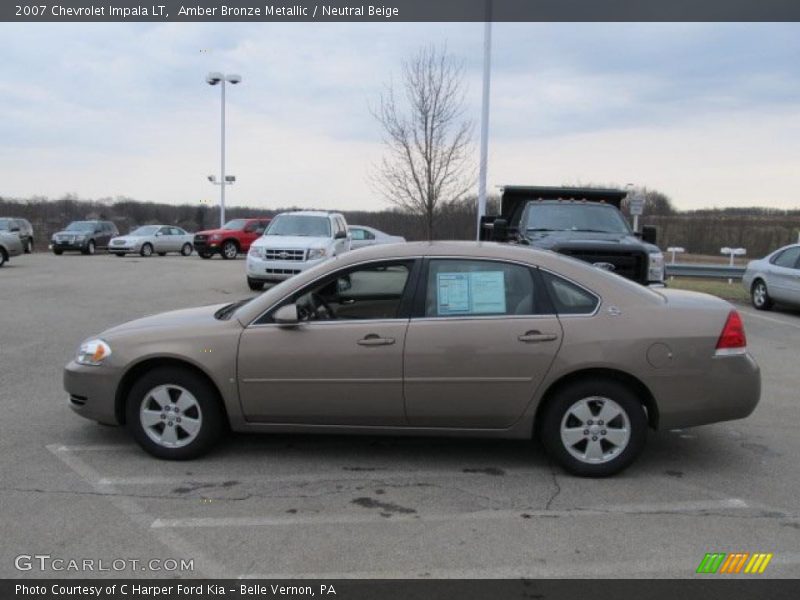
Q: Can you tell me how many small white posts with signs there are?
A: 2